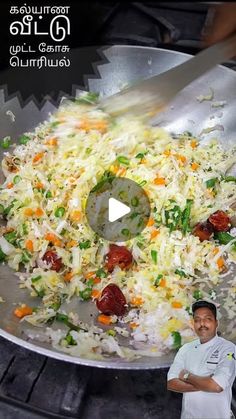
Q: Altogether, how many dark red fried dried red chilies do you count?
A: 5